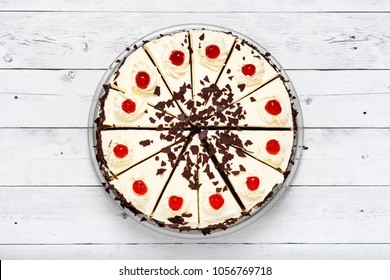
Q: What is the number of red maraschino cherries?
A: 12